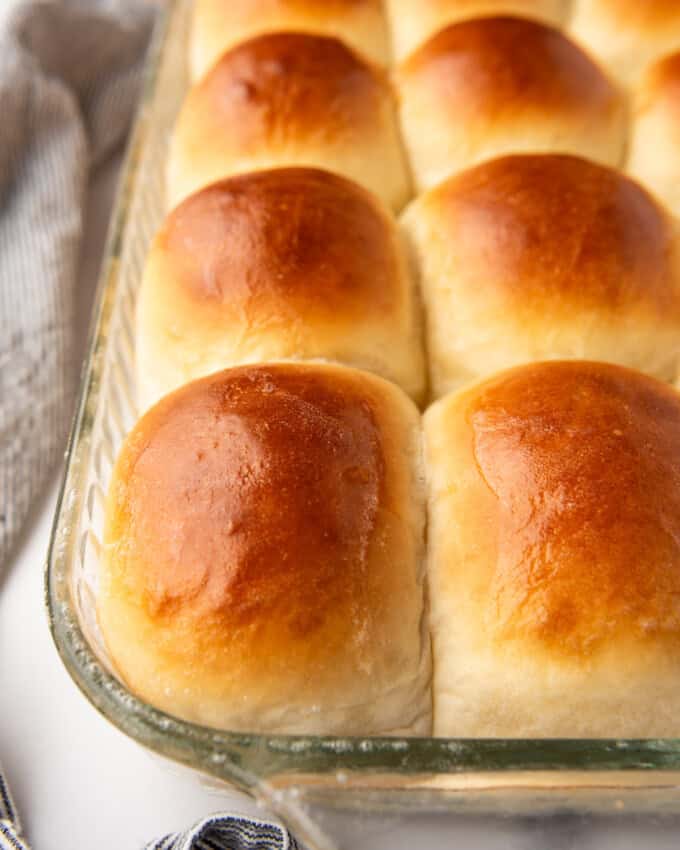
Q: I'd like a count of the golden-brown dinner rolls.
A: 10